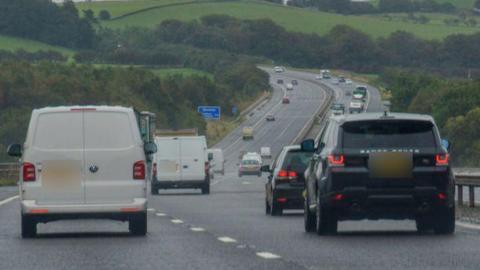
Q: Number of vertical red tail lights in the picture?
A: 4